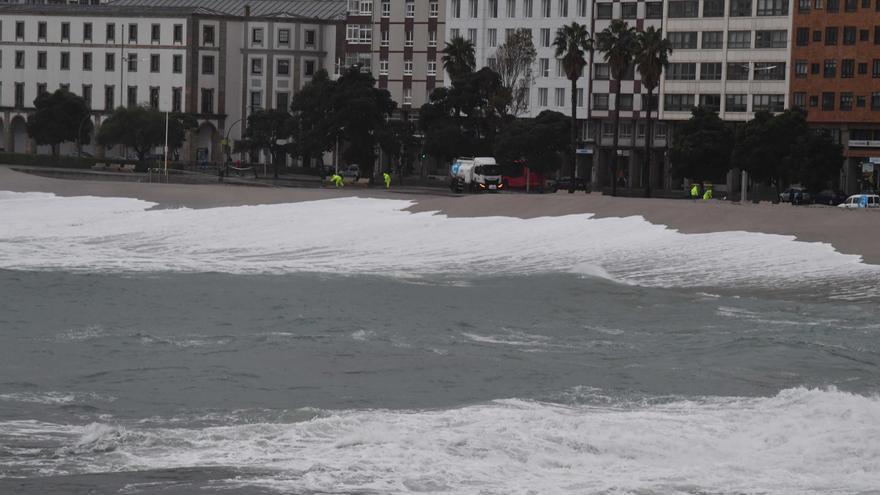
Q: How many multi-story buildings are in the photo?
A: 6